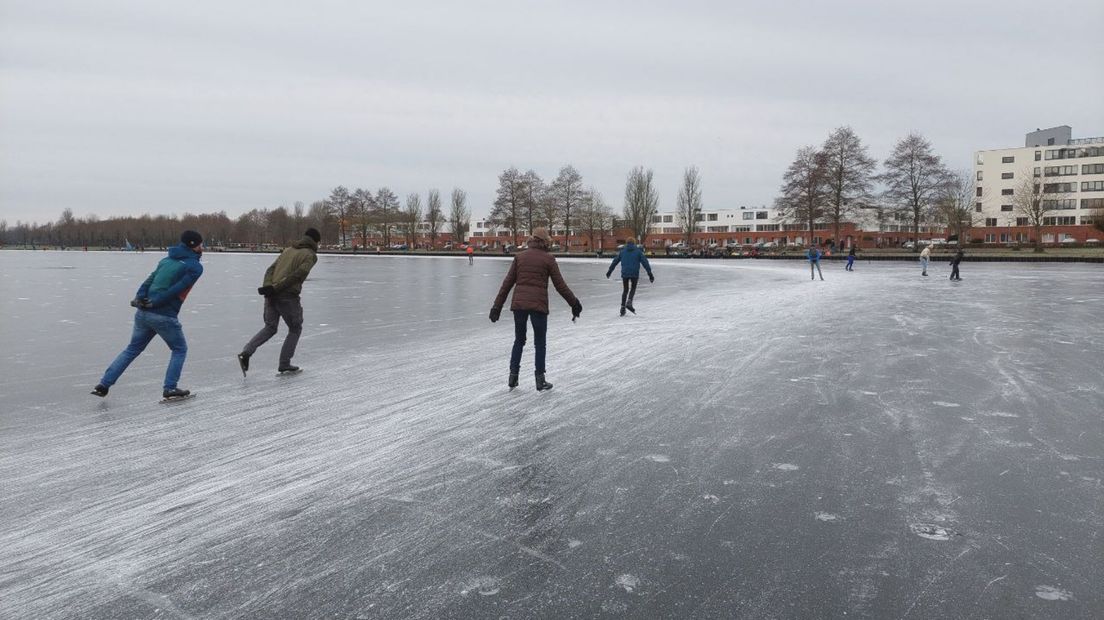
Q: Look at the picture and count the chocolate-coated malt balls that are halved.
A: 0